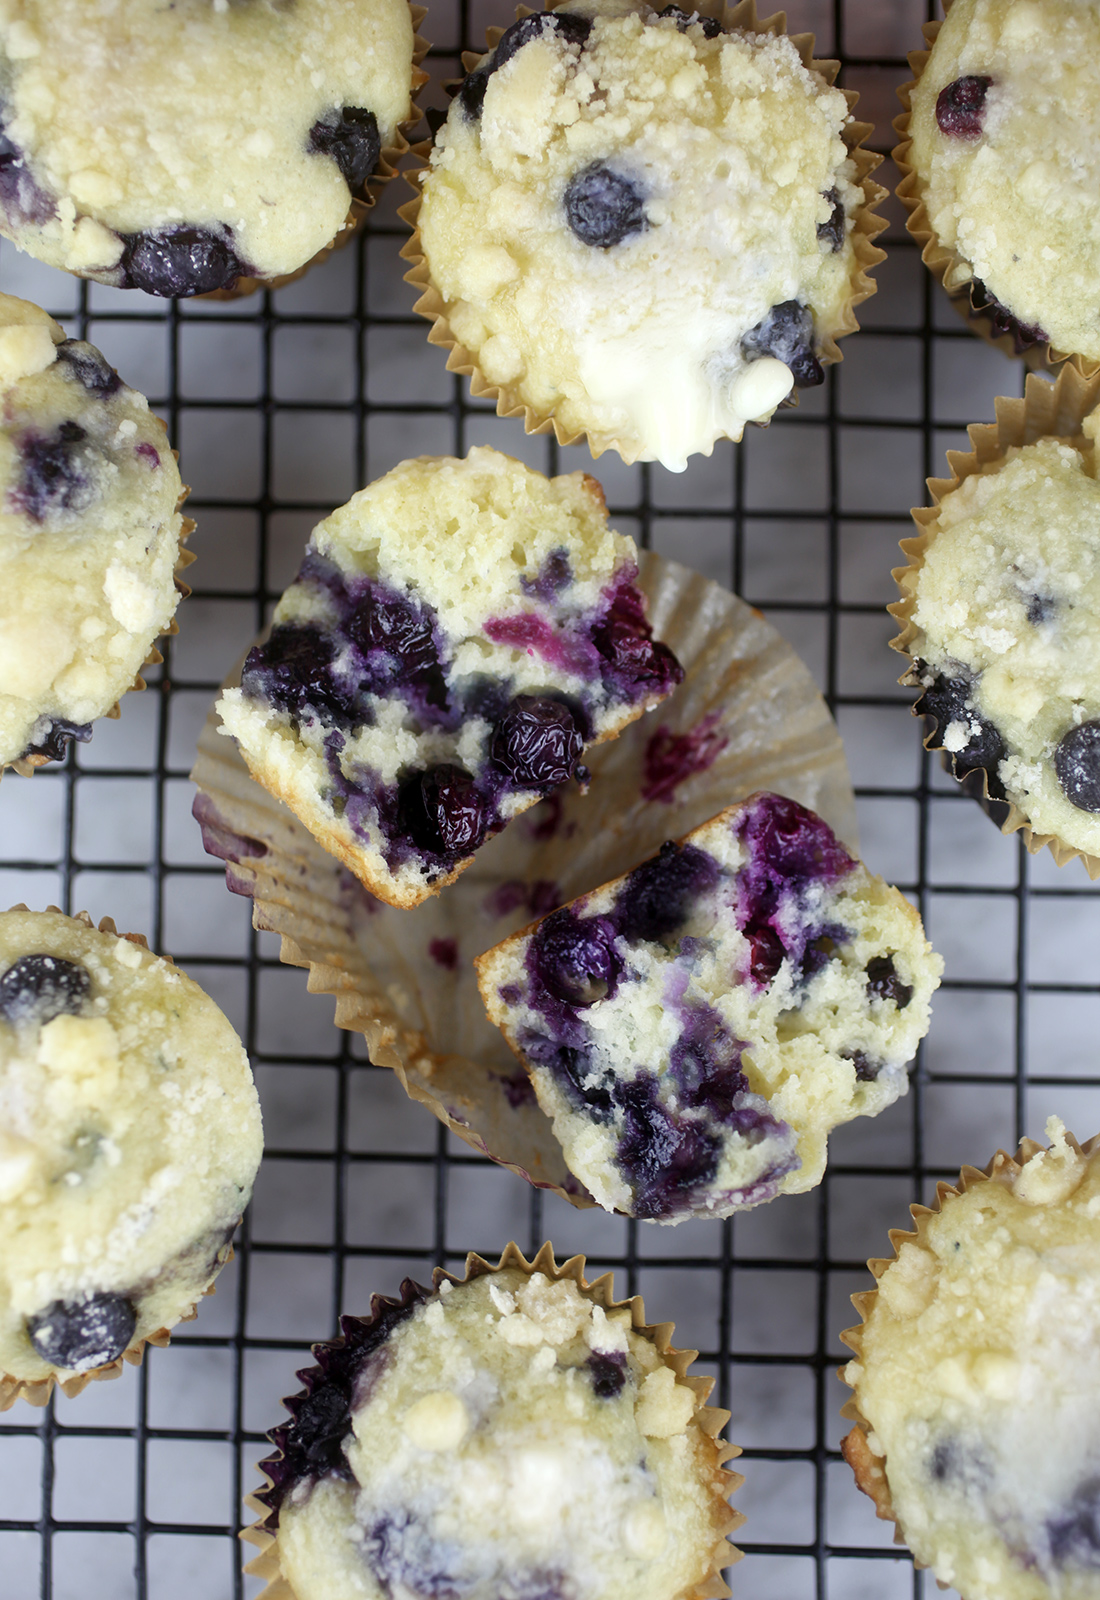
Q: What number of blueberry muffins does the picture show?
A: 9